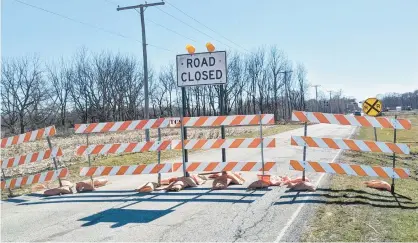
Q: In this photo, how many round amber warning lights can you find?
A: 2